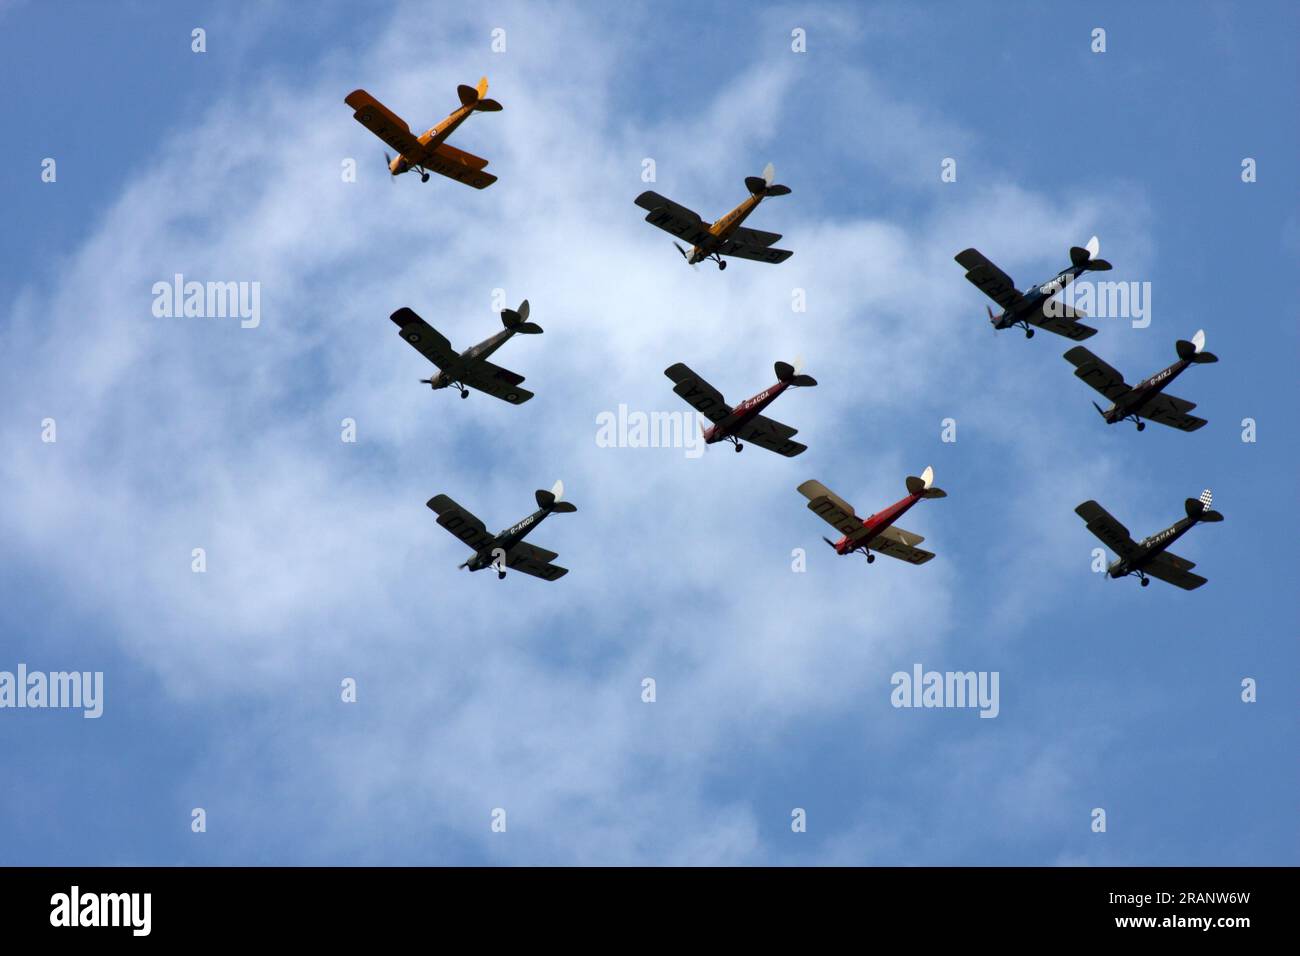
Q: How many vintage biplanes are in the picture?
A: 9